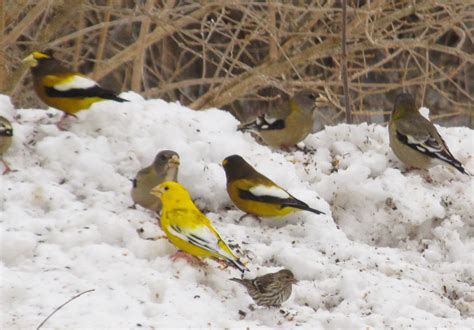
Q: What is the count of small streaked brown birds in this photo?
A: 1